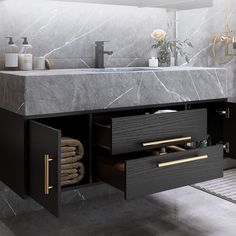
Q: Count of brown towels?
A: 2